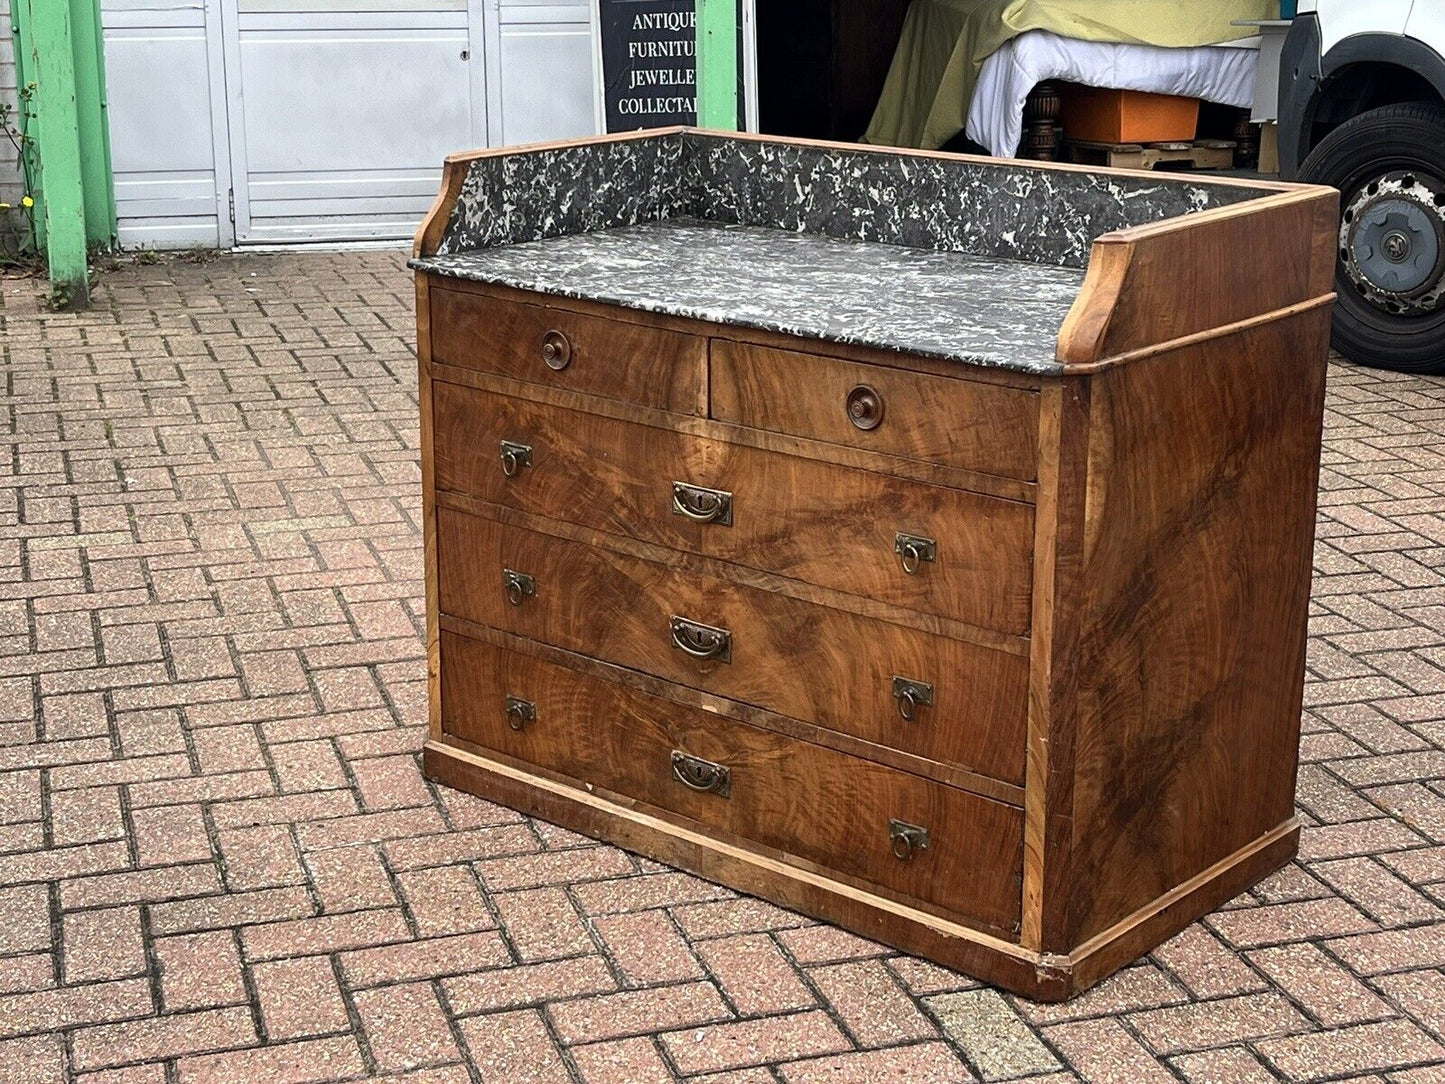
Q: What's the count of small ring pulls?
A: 6